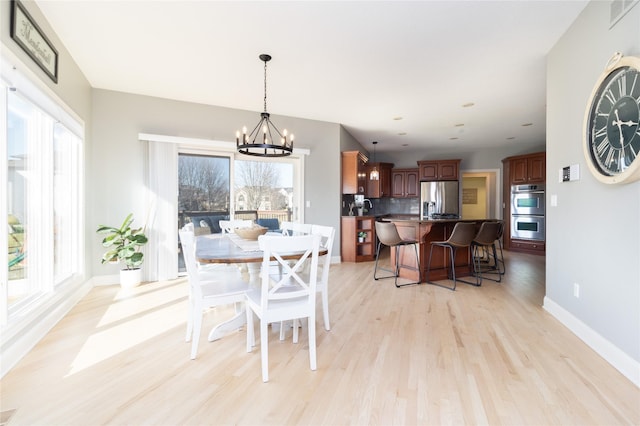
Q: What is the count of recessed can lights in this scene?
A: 8